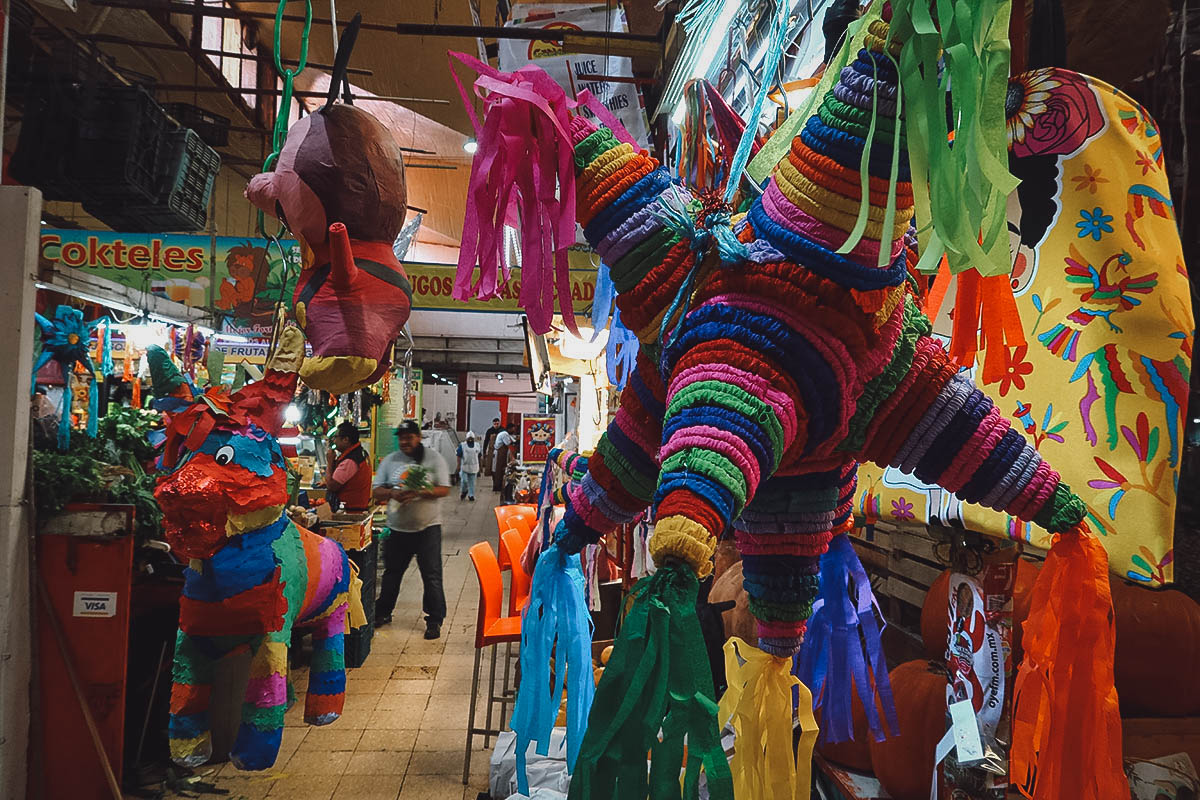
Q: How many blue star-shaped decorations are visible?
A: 1